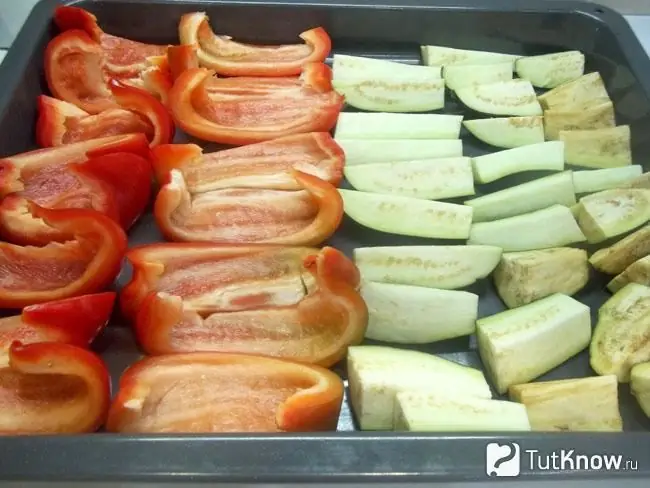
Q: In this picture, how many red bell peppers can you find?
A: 14